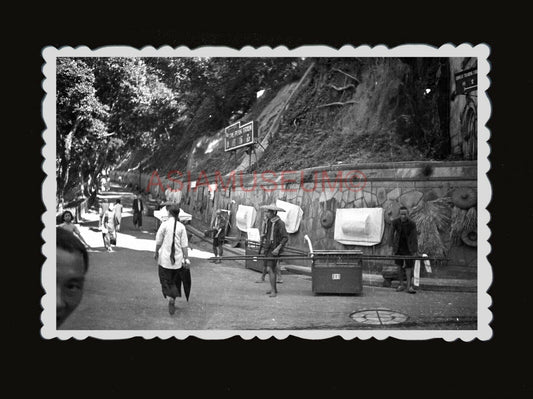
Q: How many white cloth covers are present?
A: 3